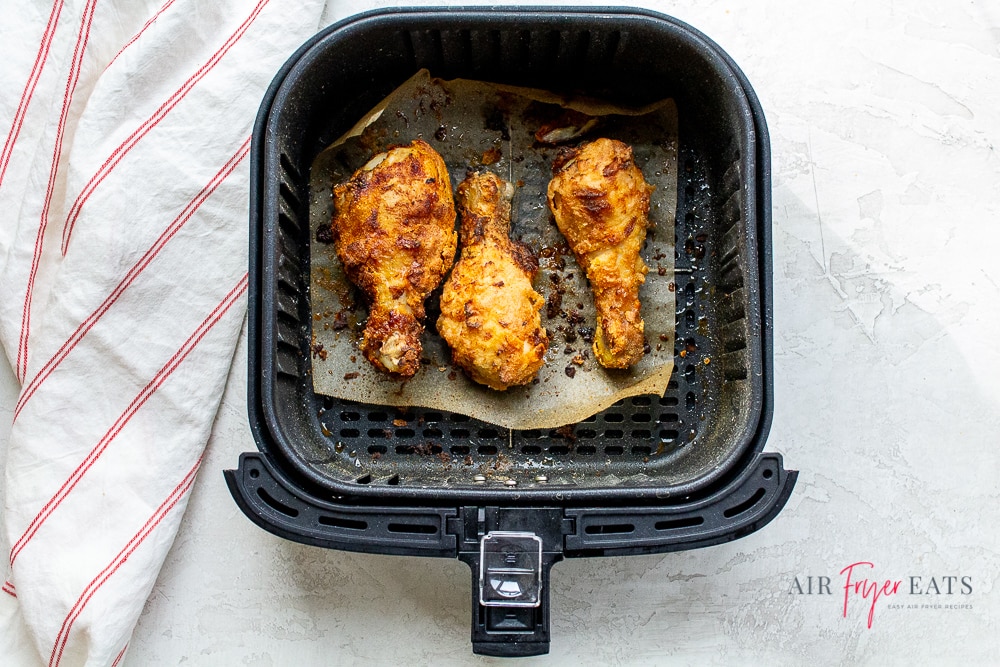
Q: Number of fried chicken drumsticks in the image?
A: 3